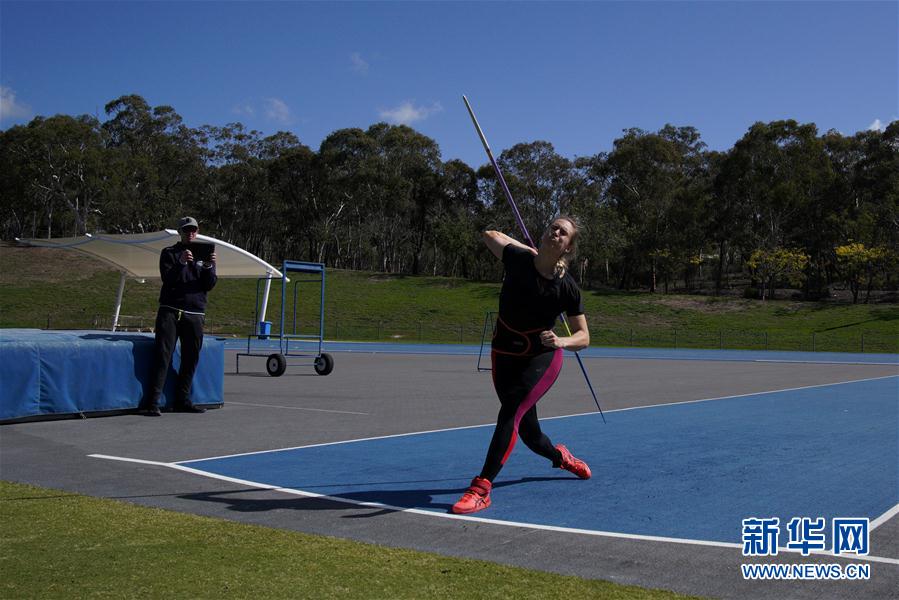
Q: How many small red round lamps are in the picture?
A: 0